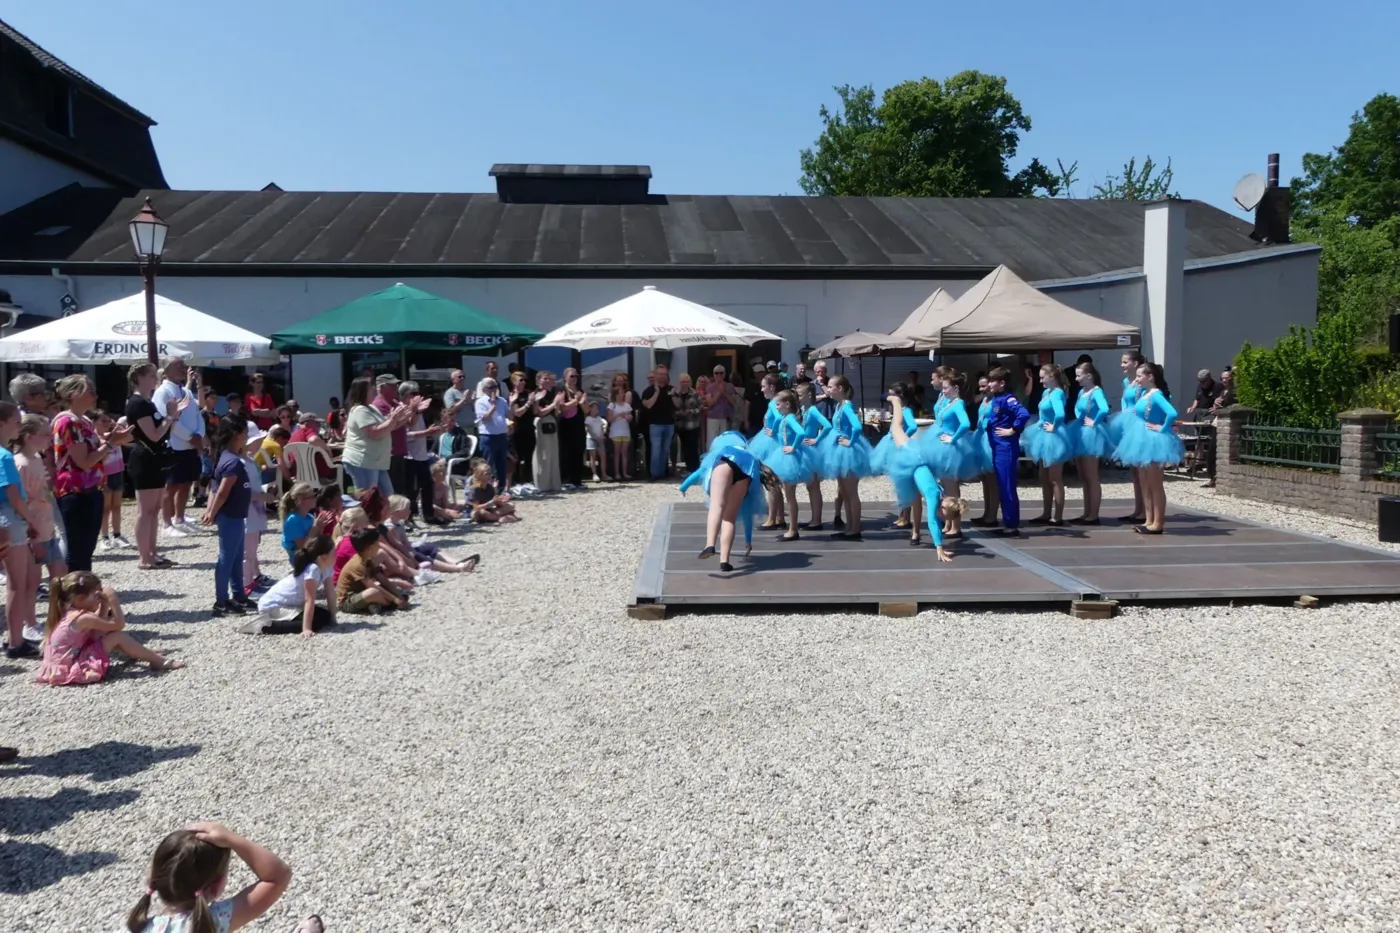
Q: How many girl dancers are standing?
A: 12